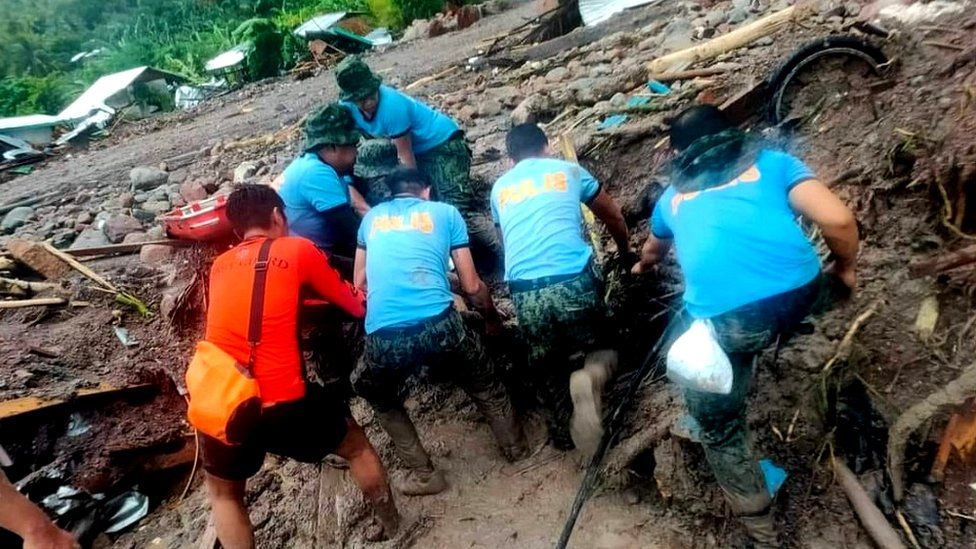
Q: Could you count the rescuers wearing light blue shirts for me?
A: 5